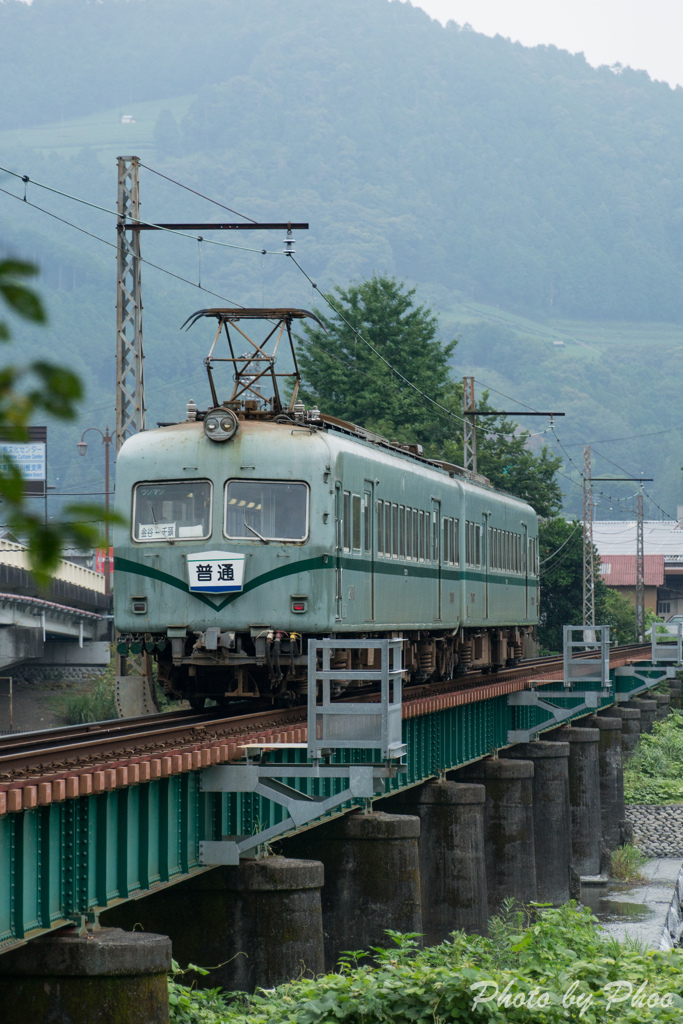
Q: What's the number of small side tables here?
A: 0